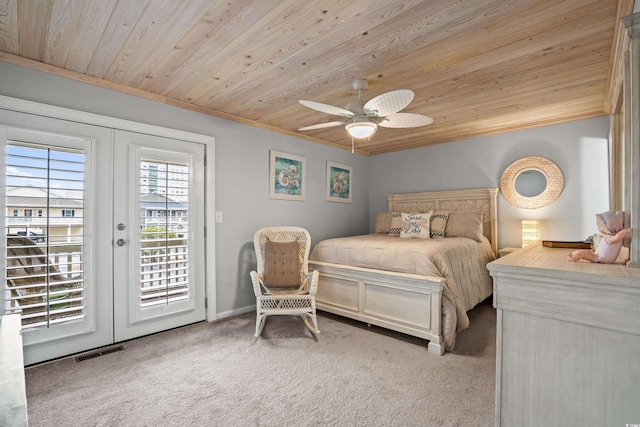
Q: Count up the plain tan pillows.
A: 2